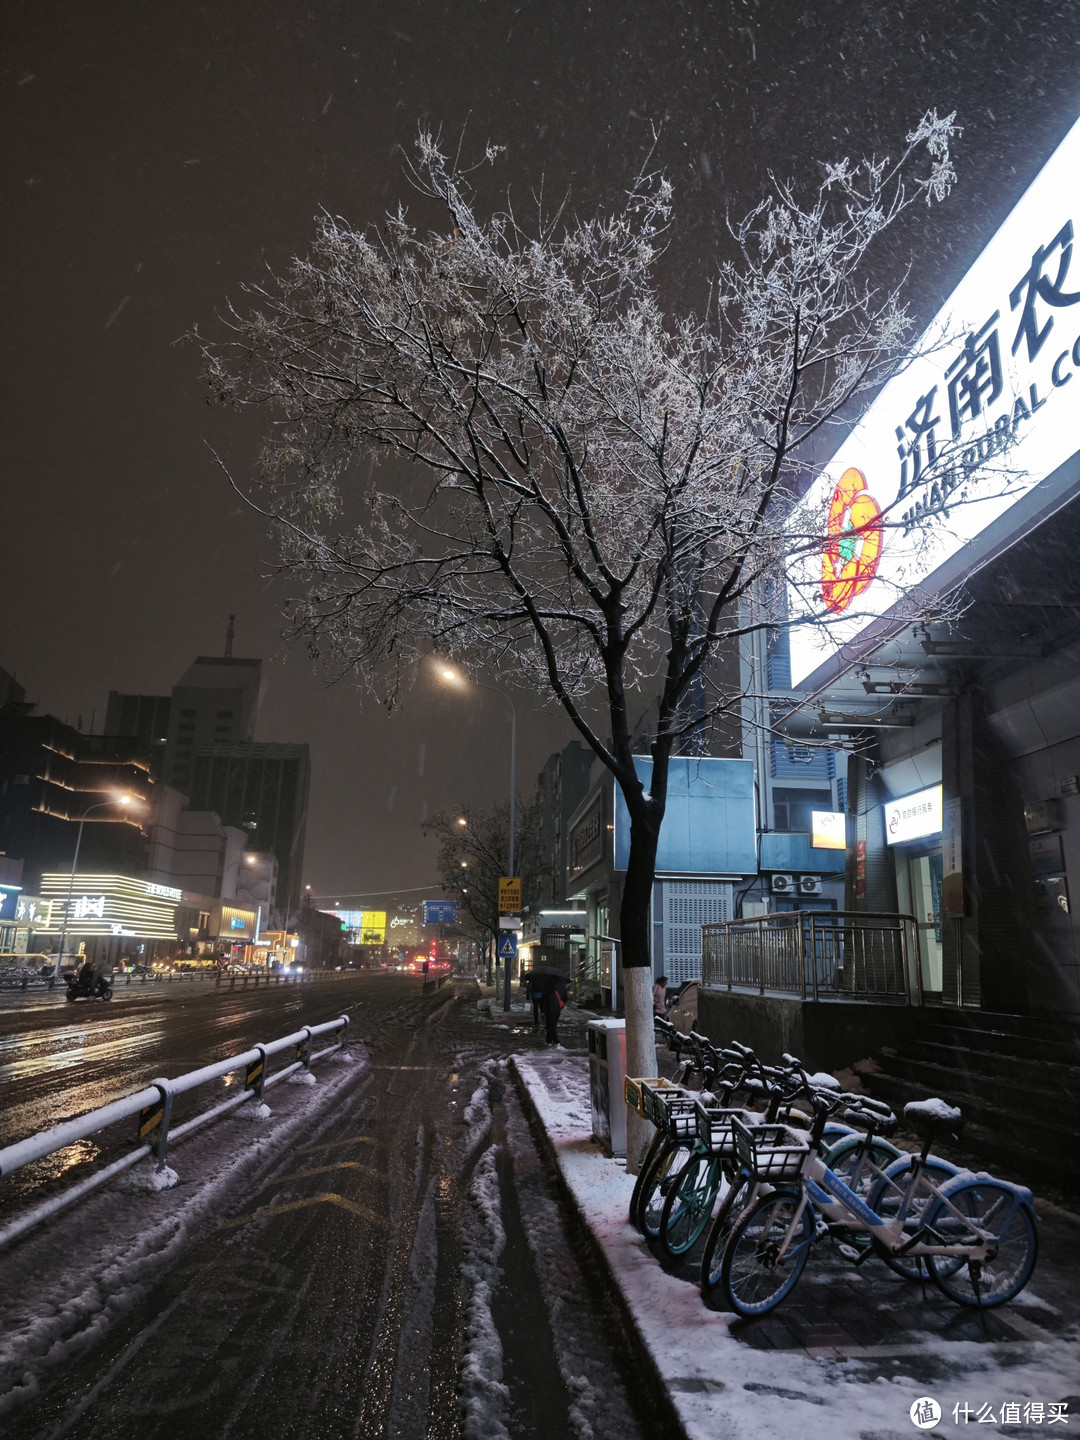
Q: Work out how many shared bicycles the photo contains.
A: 5